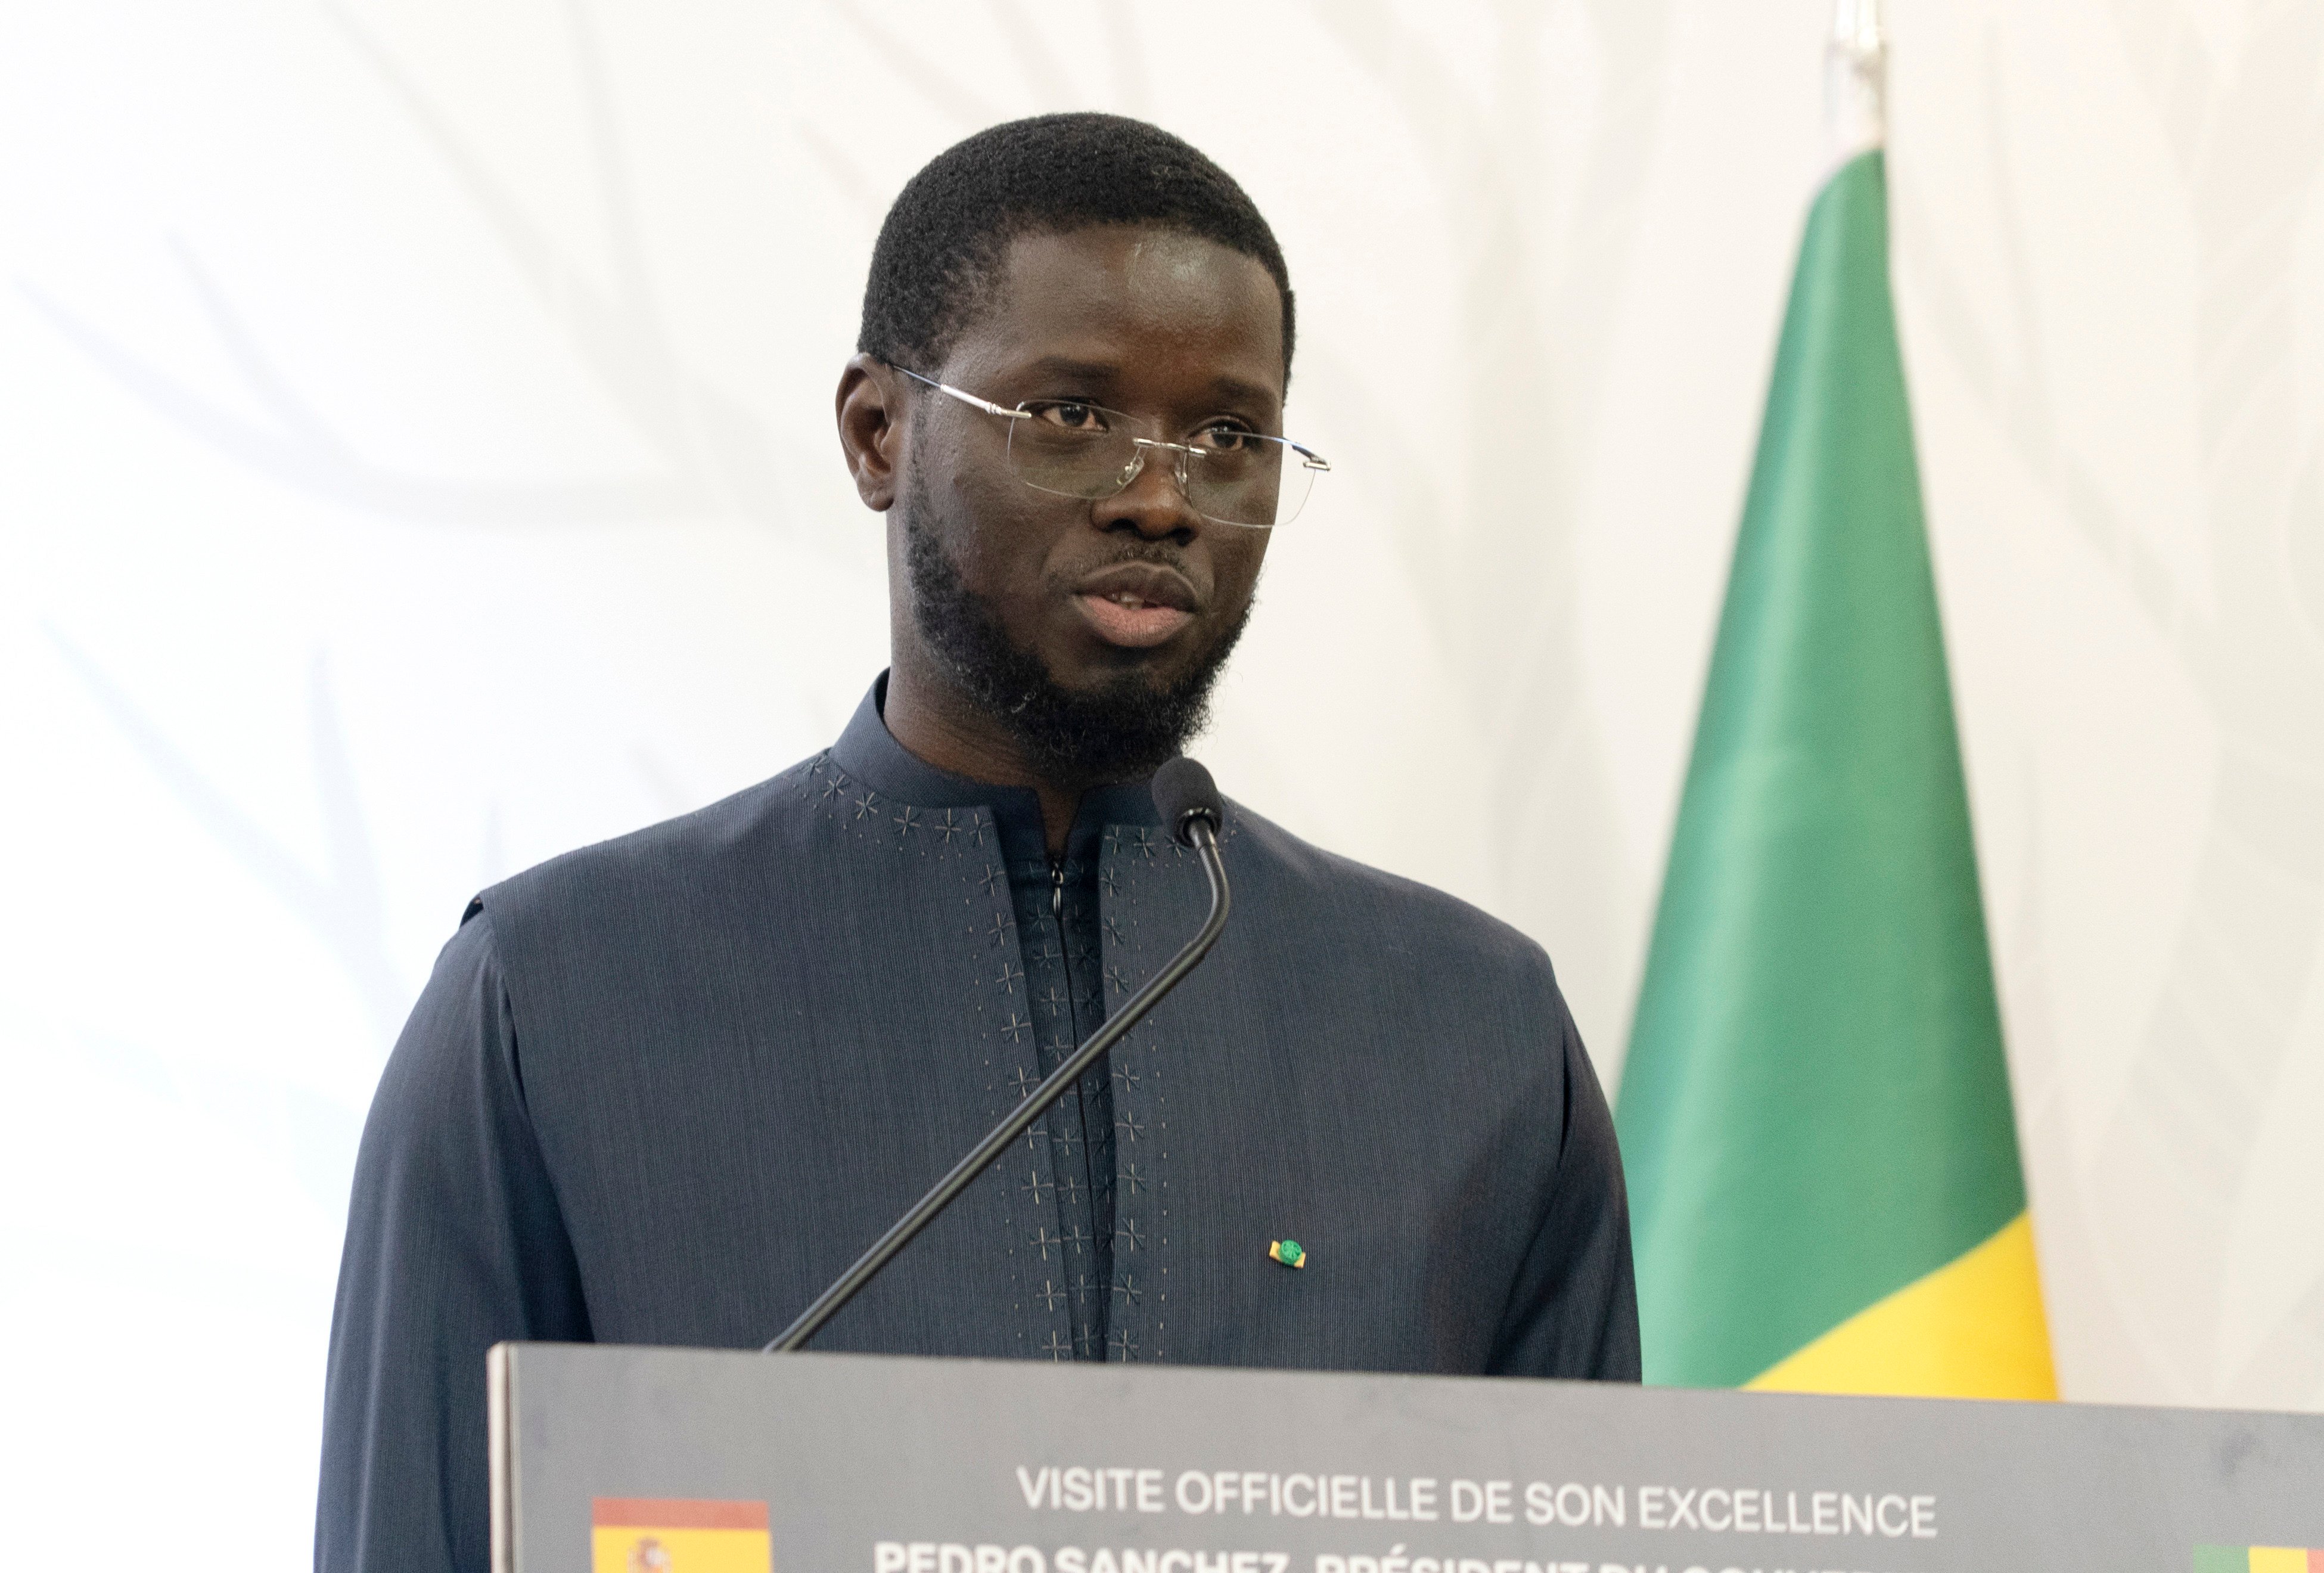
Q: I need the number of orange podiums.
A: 0